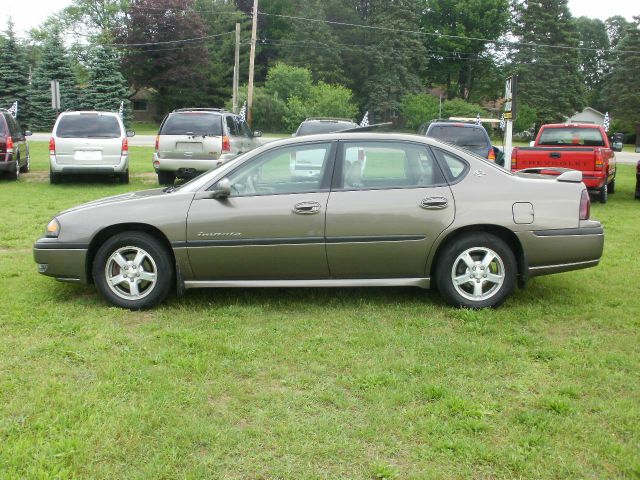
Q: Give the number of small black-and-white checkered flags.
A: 7